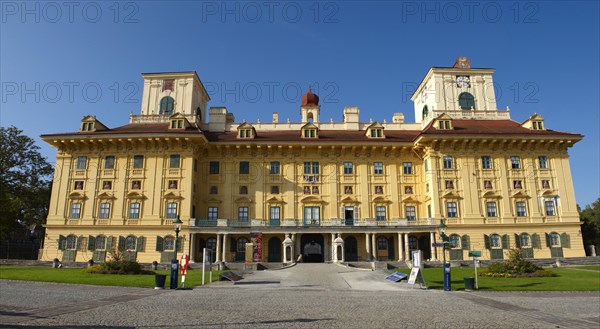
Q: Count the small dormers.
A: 7